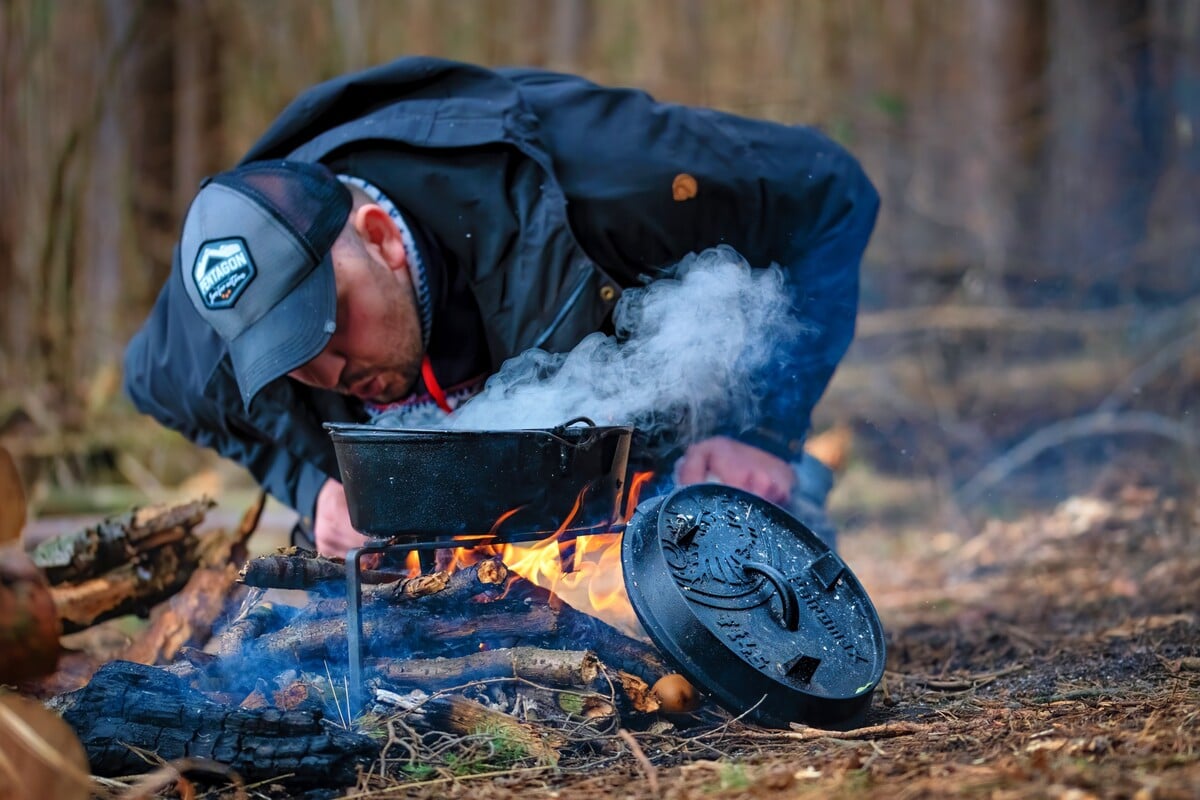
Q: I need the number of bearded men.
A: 1